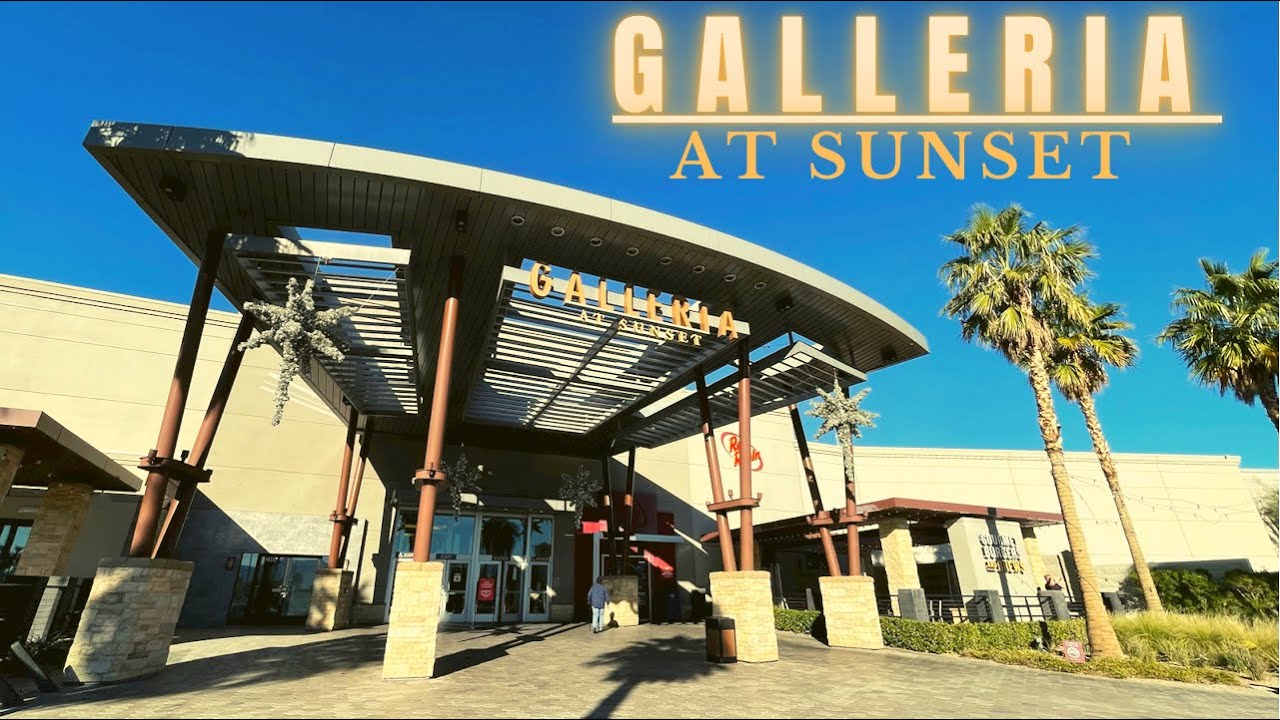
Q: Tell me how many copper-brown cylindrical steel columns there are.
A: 11